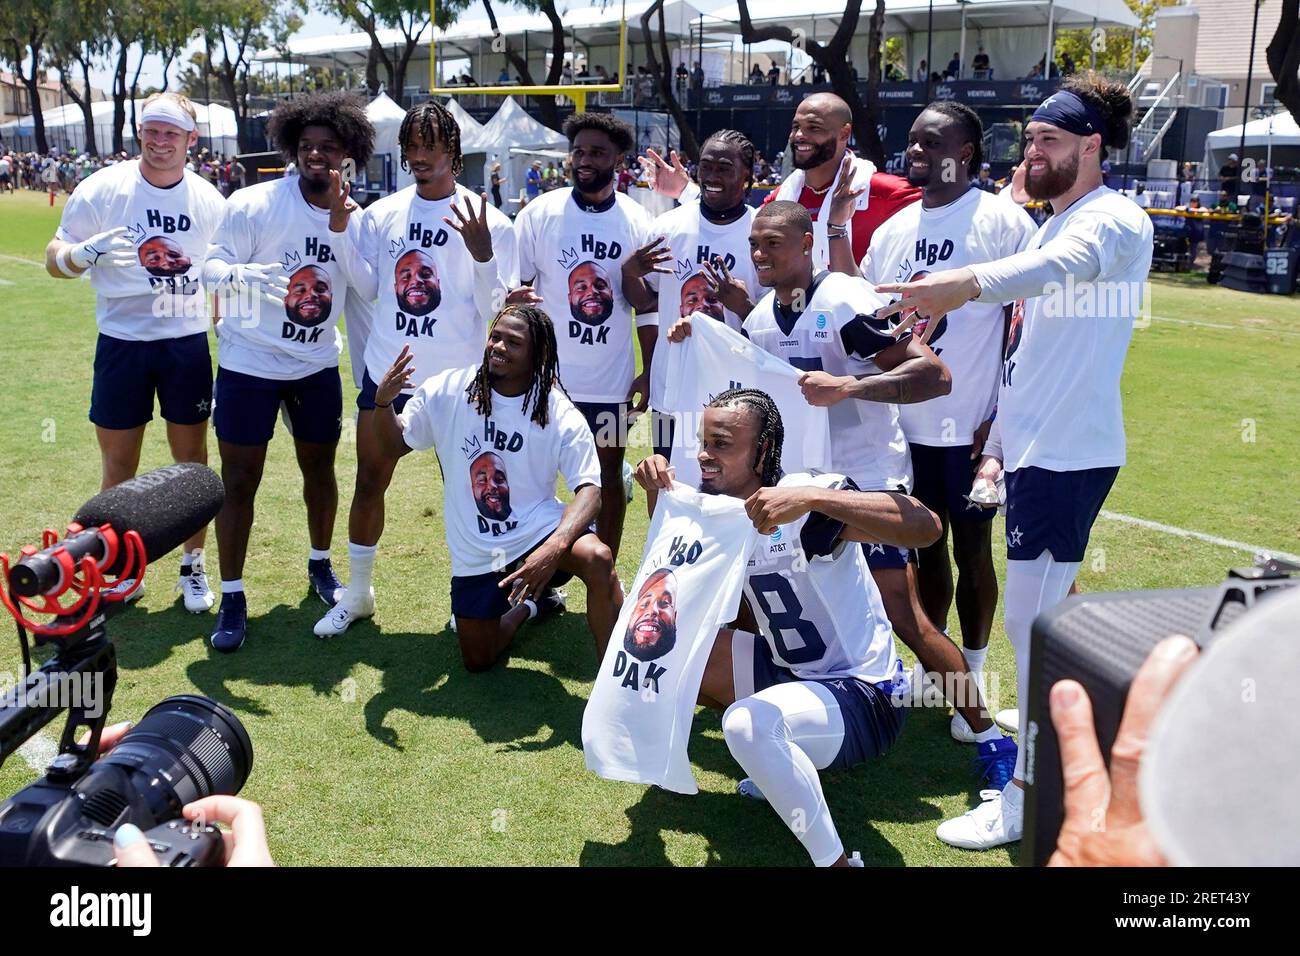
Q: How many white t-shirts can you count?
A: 10